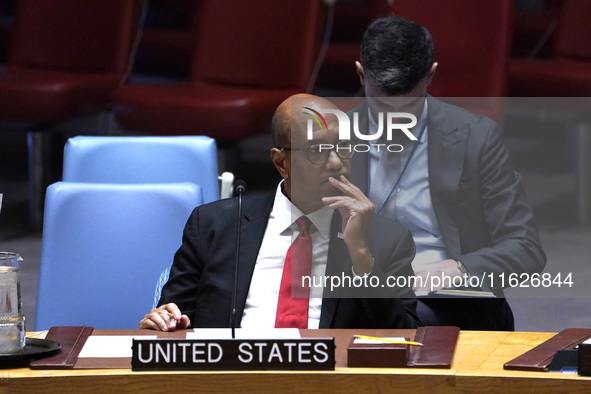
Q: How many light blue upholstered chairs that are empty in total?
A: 2